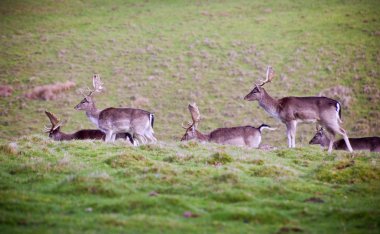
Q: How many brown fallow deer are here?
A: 5